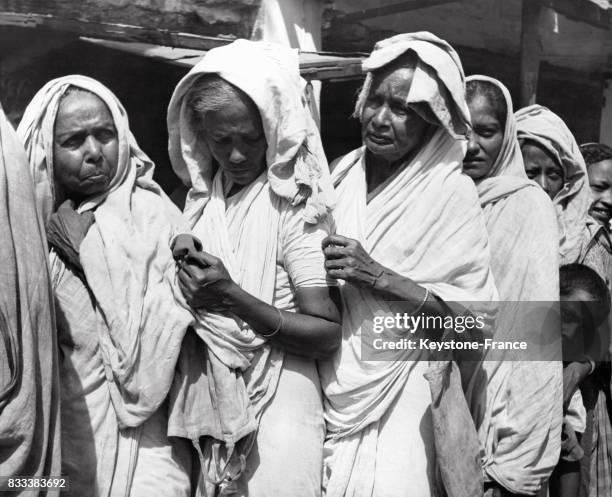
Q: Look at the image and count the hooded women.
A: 5